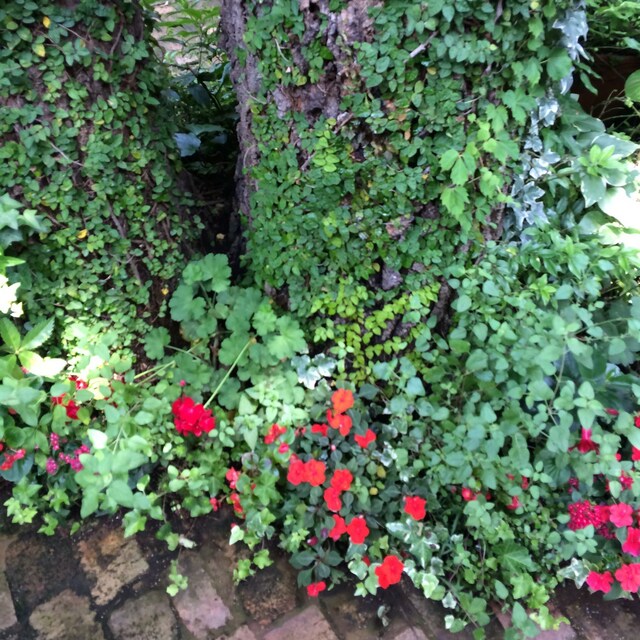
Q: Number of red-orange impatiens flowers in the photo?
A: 13